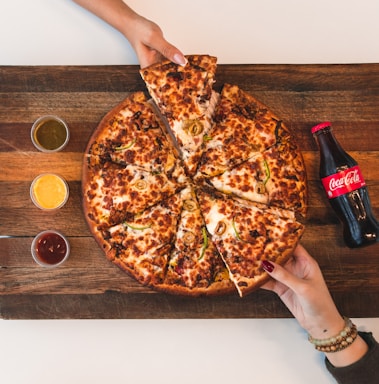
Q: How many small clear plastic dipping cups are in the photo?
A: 3